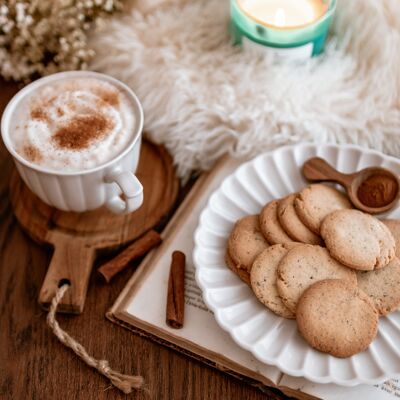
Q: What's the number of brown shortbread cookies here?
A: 11